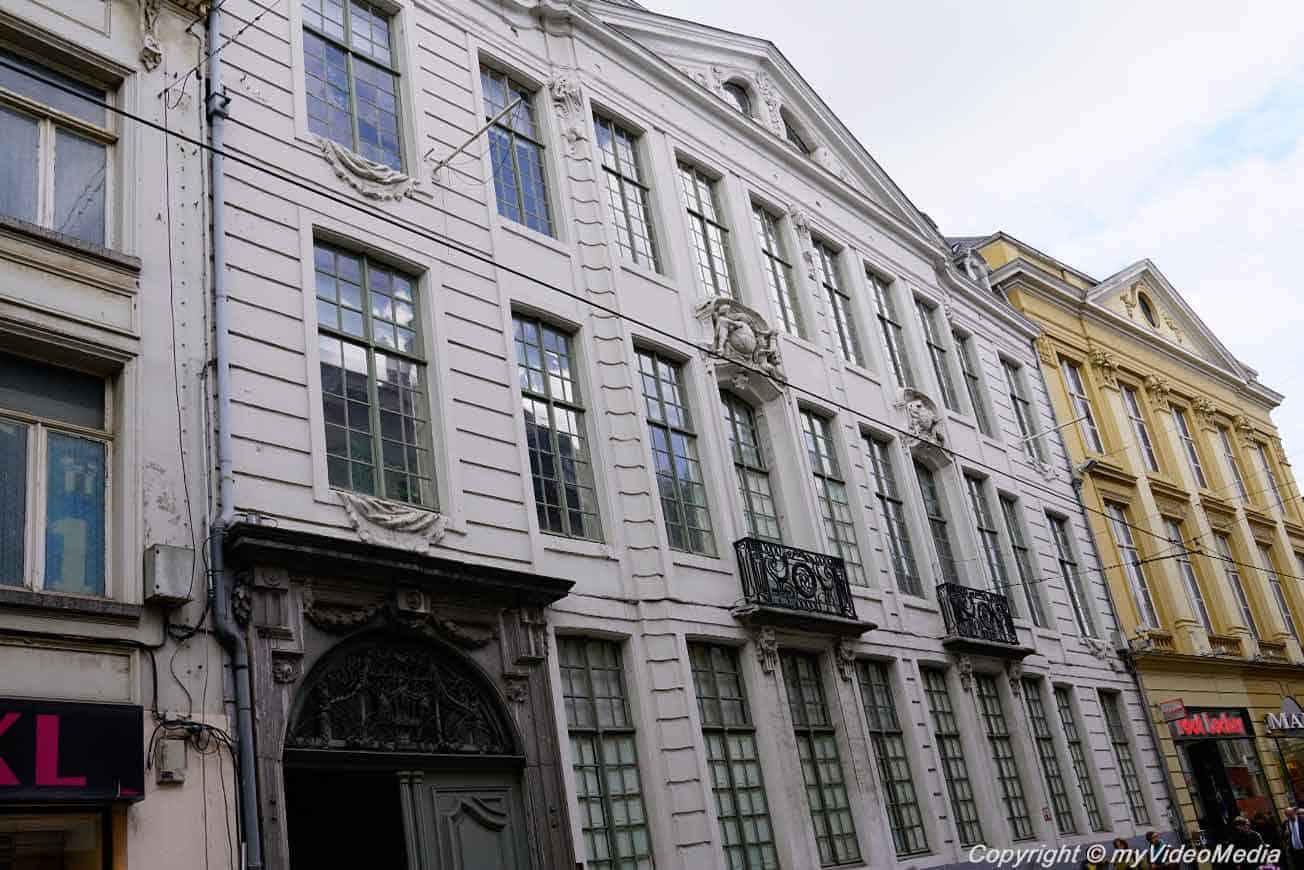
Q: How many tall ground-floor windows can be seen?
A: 9